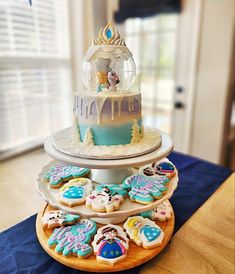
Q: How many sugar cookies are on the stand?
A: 10